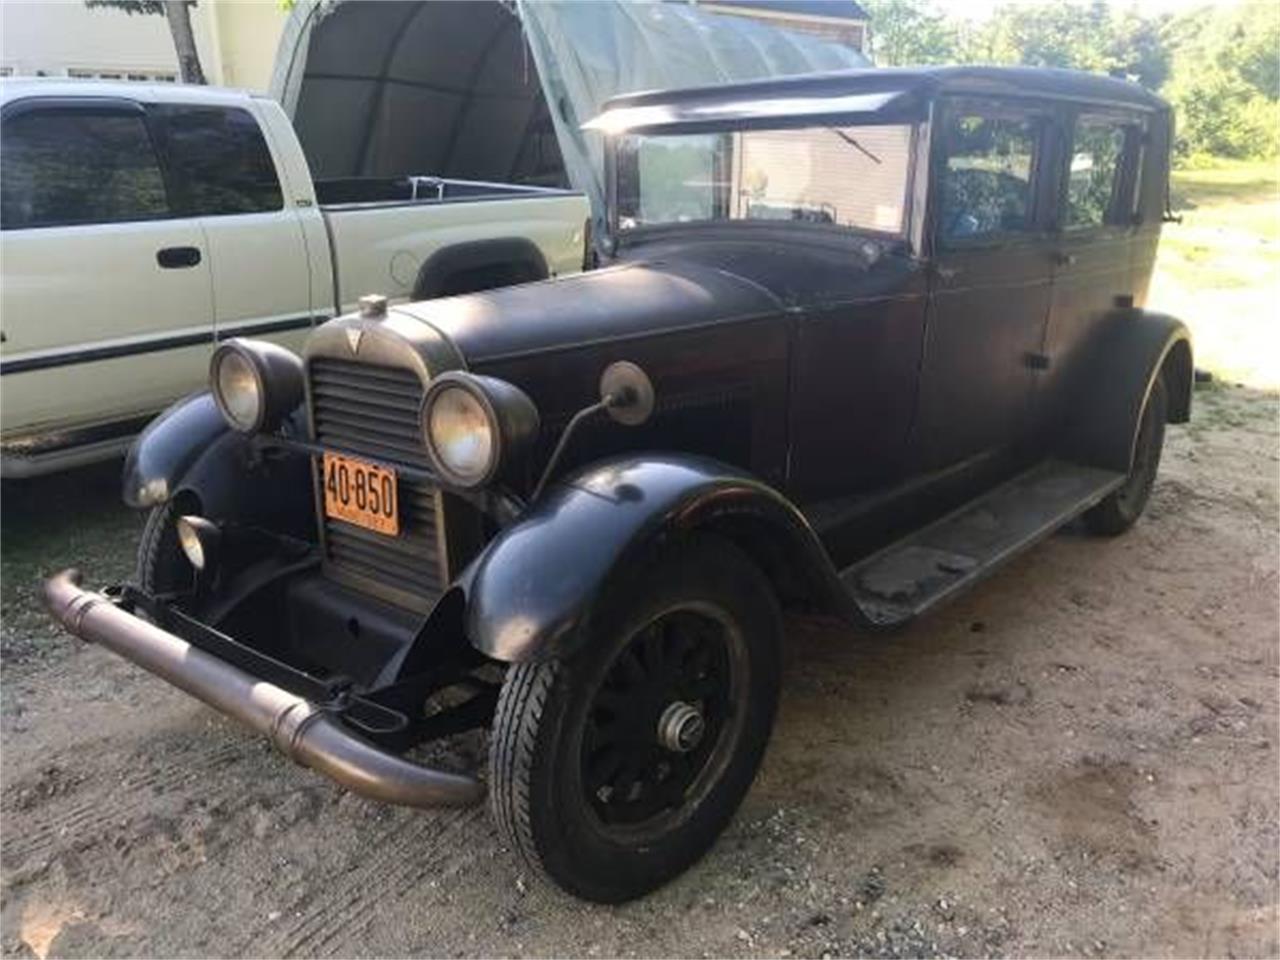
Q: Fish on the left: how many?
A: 0